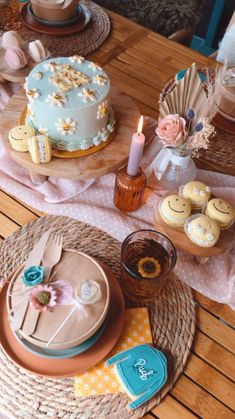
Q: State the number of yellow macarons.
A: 6